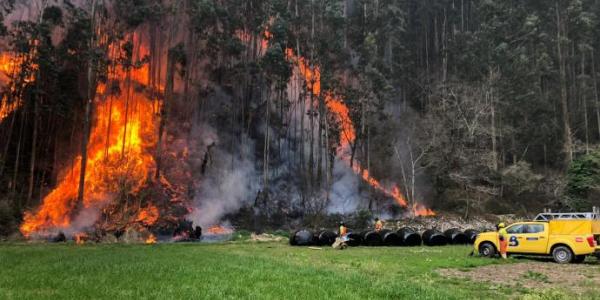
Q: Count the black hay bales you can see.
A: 9